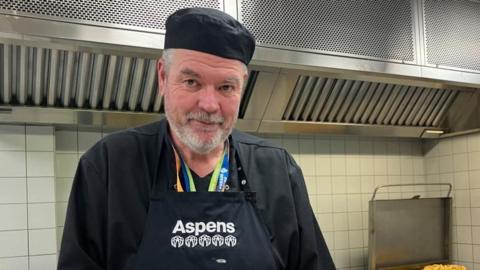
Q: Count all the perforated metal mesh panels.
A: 3